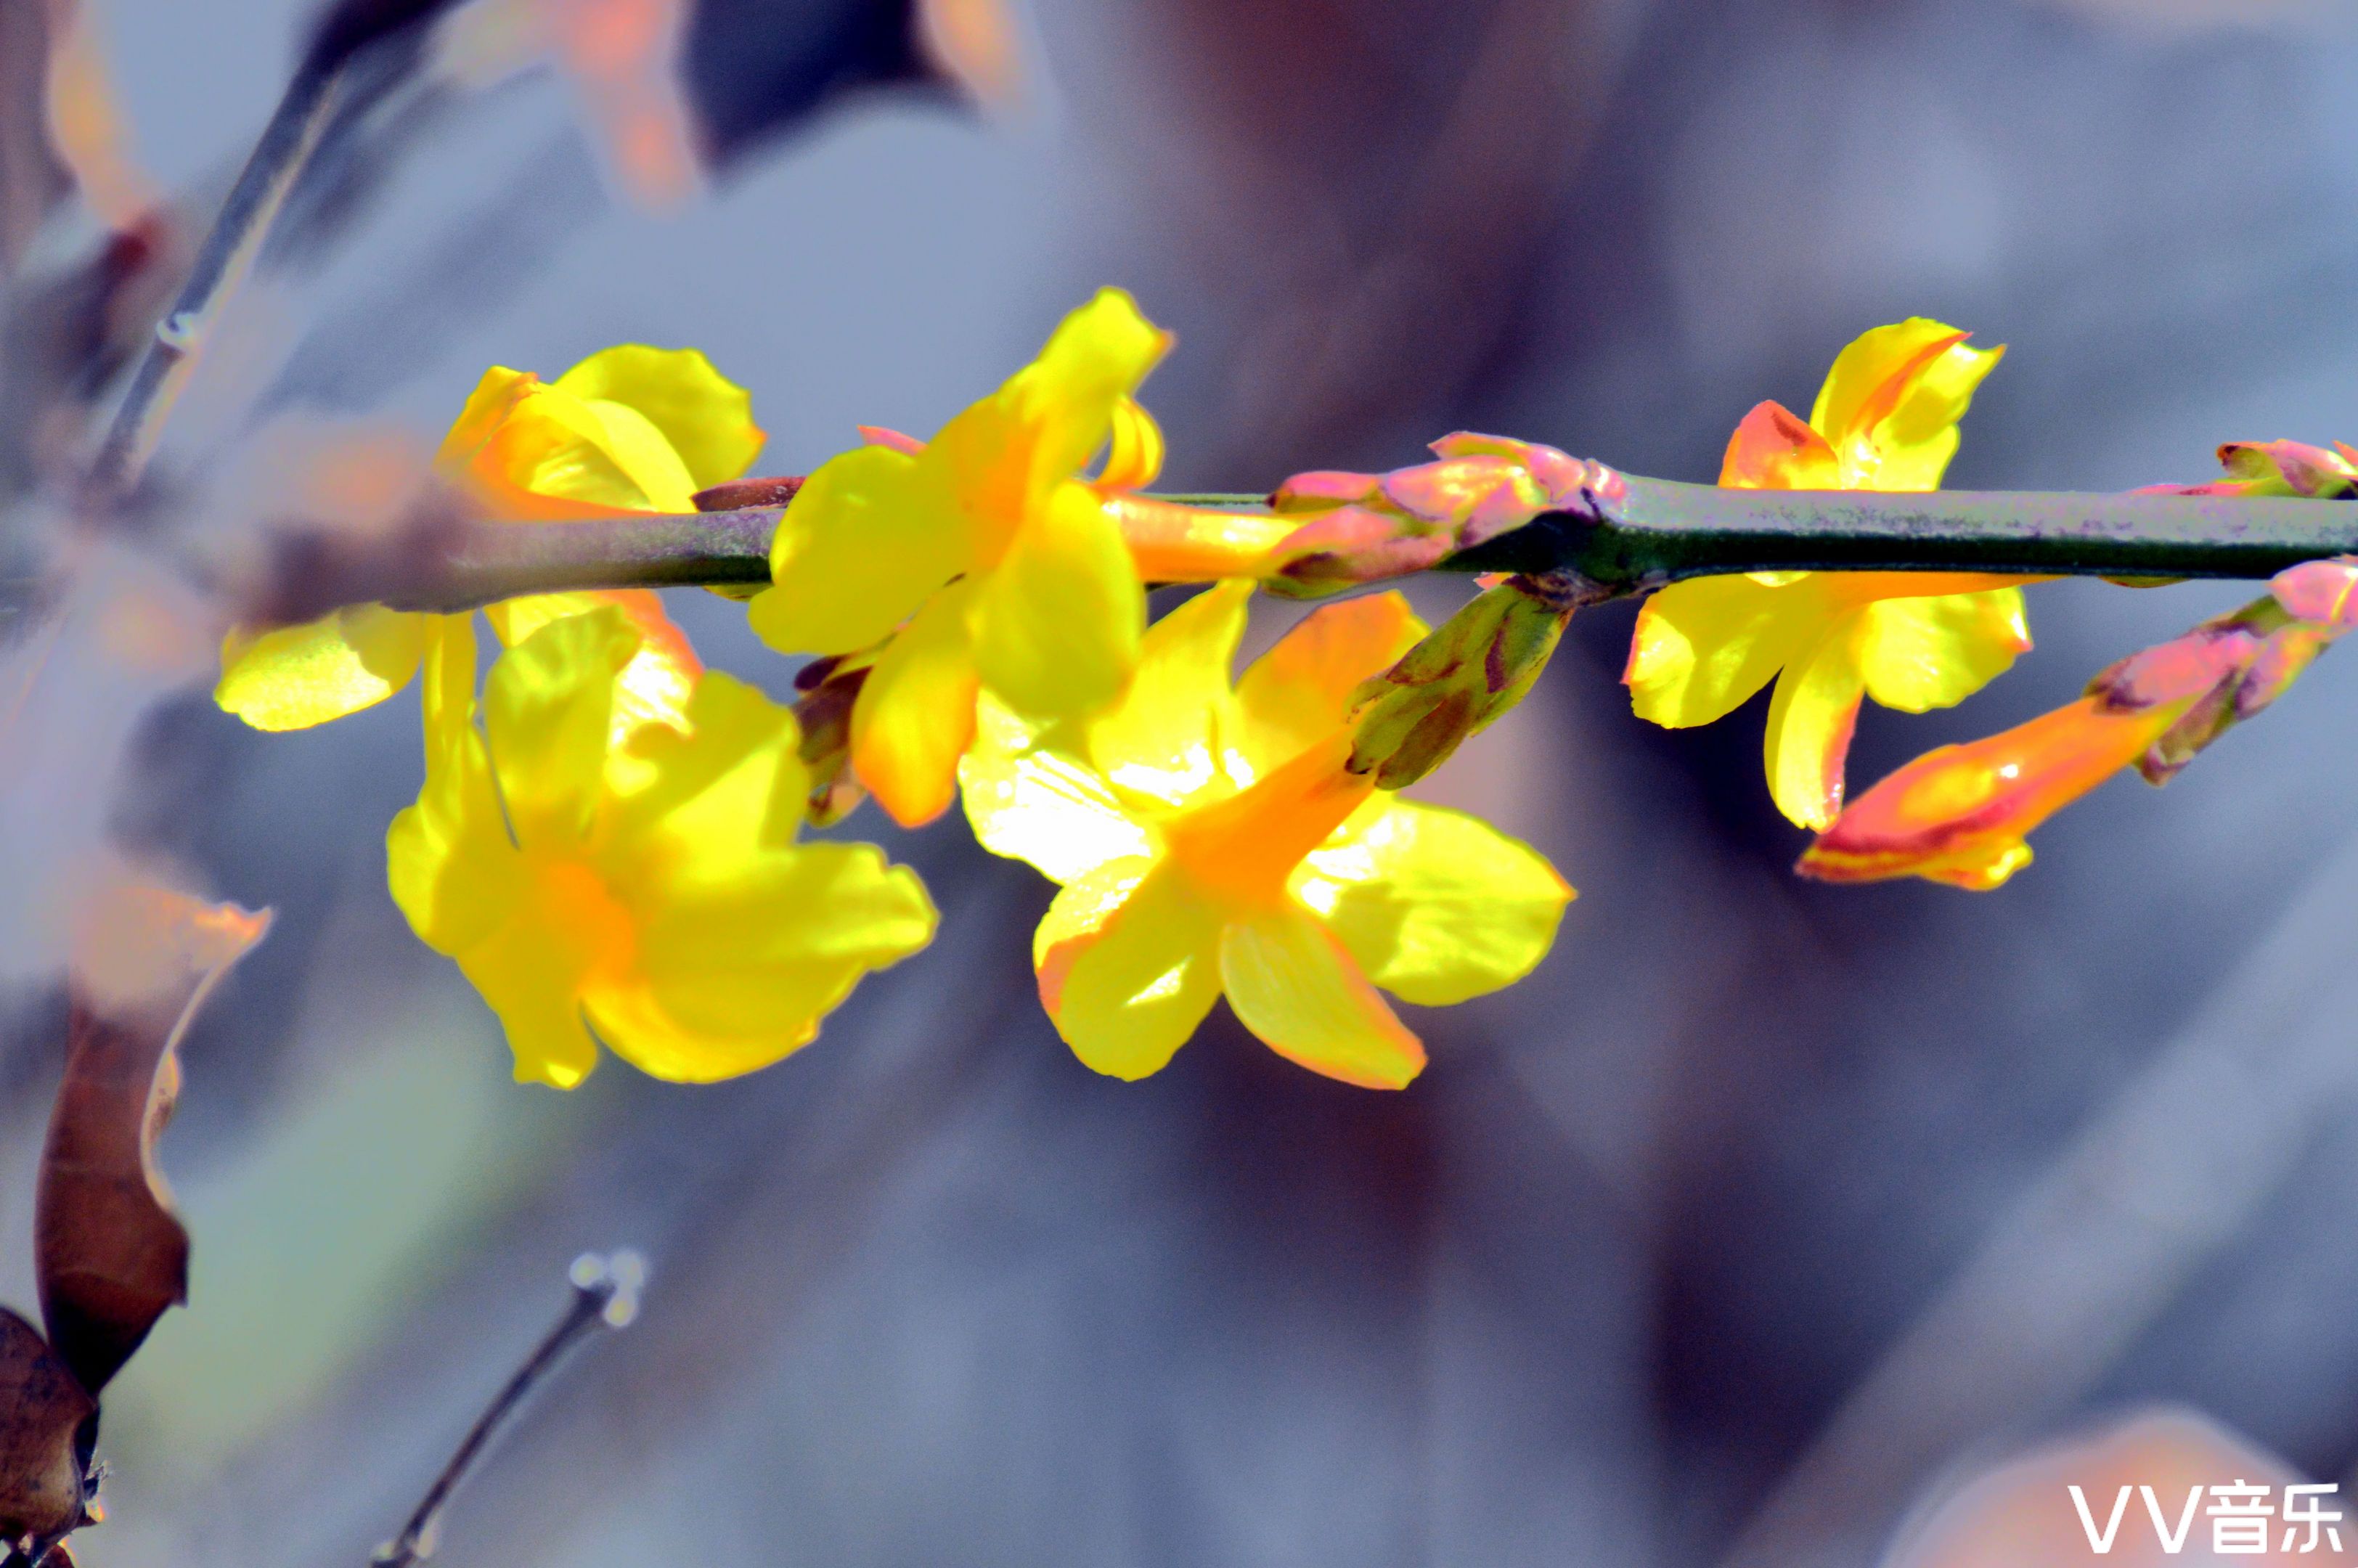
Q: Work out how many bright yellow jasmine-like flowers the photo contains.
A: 5